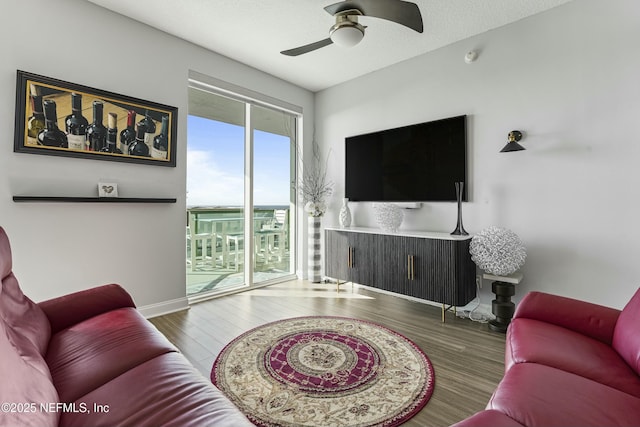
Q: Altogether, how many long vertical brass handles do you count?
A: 4